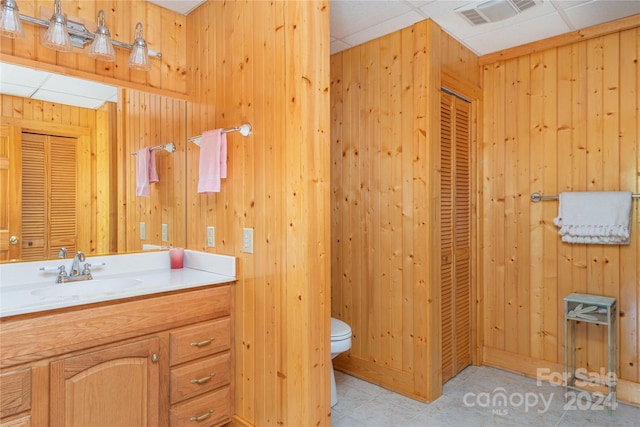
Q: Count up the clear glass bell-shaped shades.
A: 4